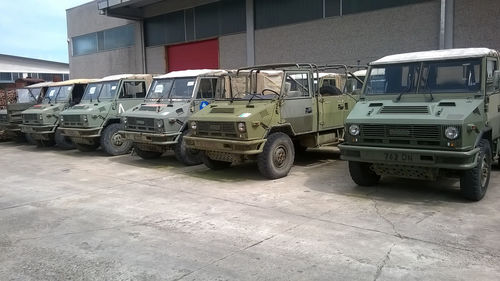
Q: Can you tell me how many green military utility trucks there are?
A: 6